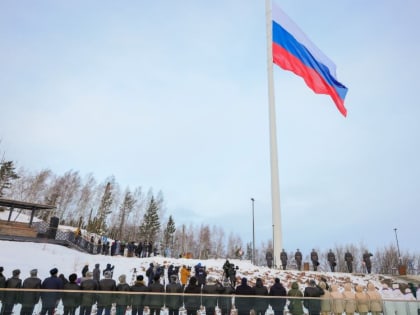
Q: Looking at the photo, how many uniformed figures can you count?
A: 7